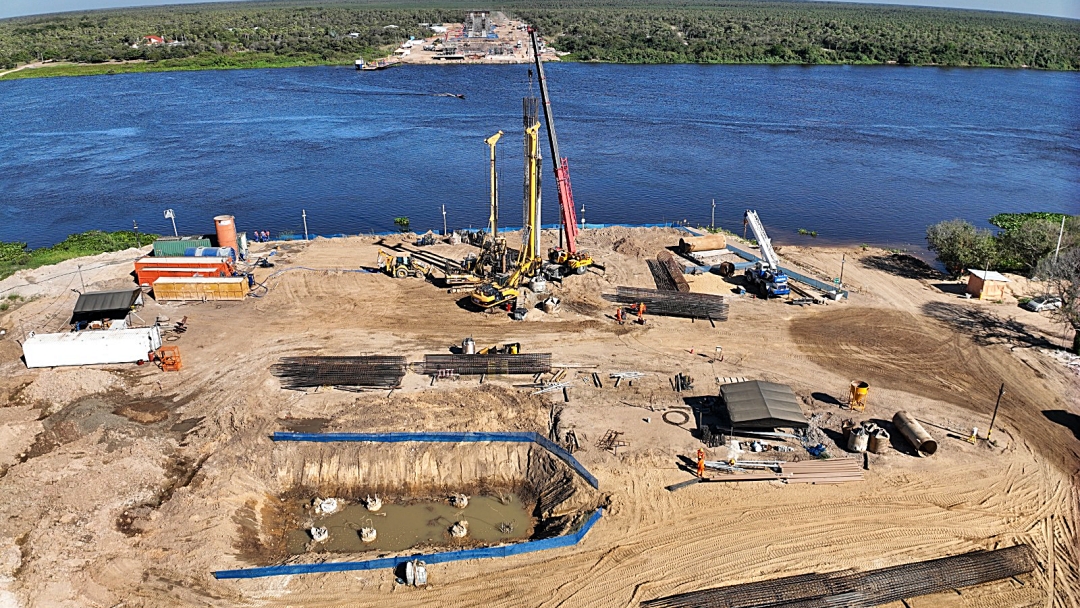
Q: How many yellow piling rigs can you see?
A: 2